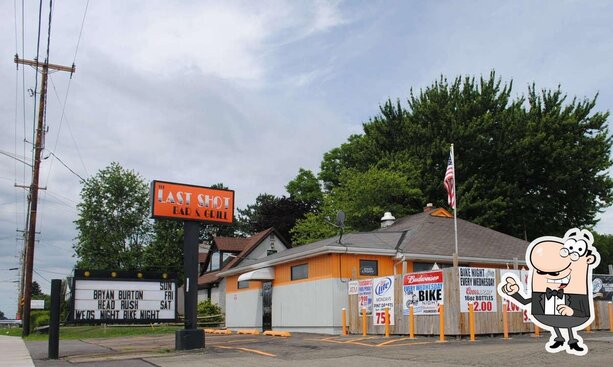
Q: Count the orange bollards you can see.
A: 10